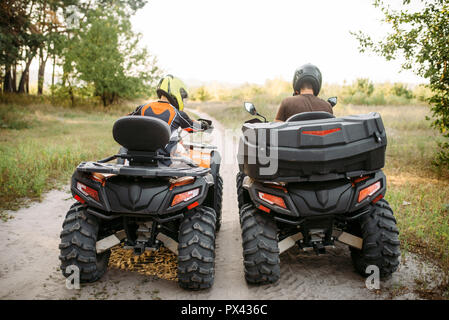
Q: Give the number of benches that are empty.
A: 0